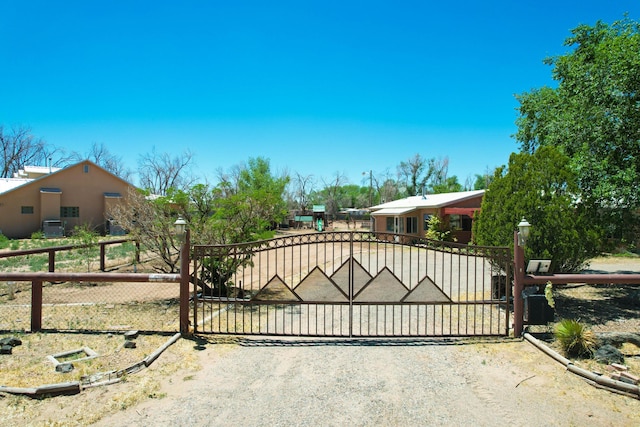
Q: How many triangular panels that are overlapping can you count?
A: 5